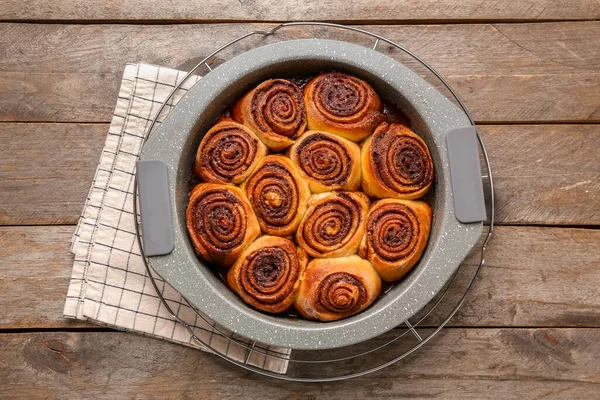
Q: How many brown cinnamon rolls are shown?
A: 11